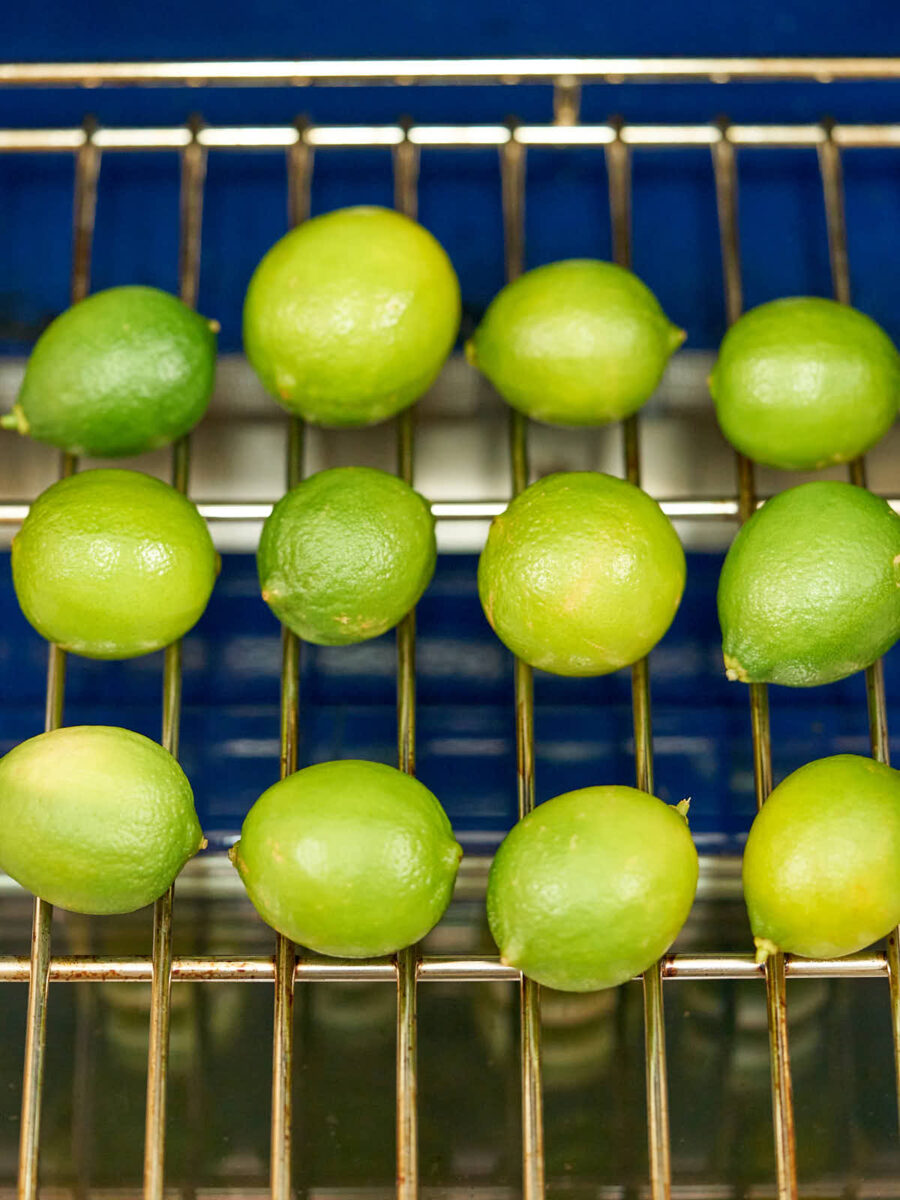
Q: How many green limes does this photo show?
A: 12